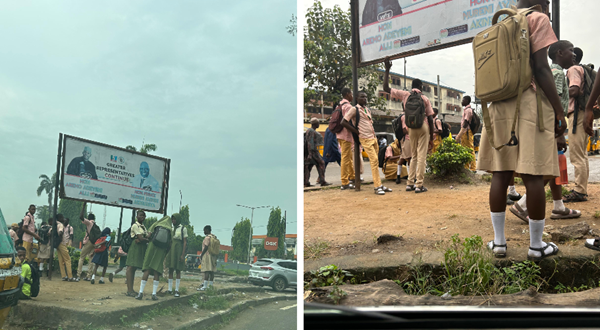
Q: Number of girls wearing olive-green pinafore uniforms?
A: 3